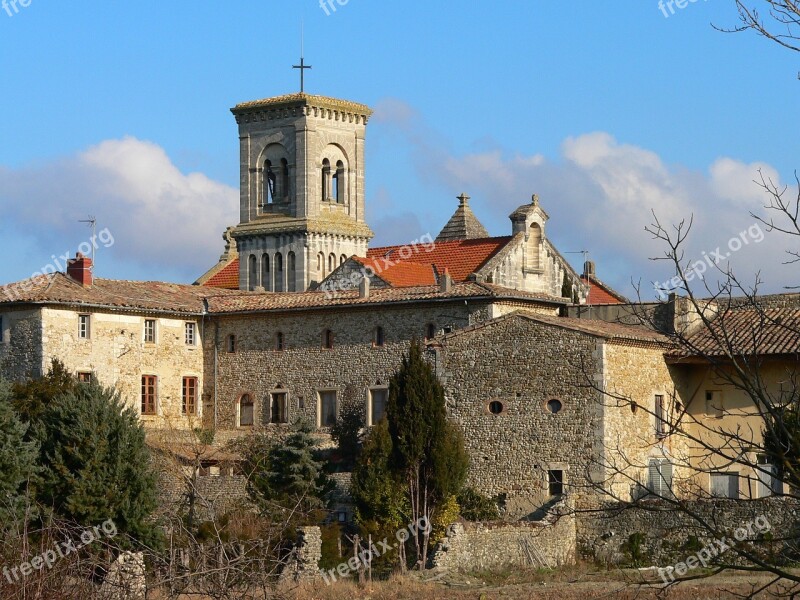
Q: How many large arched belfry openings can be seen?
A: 2